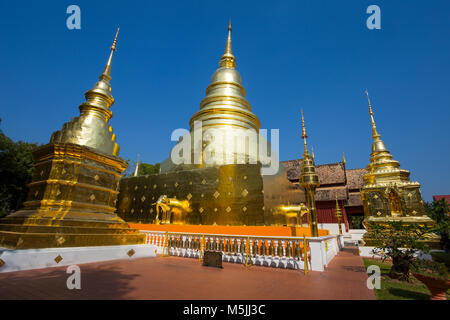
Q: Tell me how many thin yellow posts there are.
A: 4